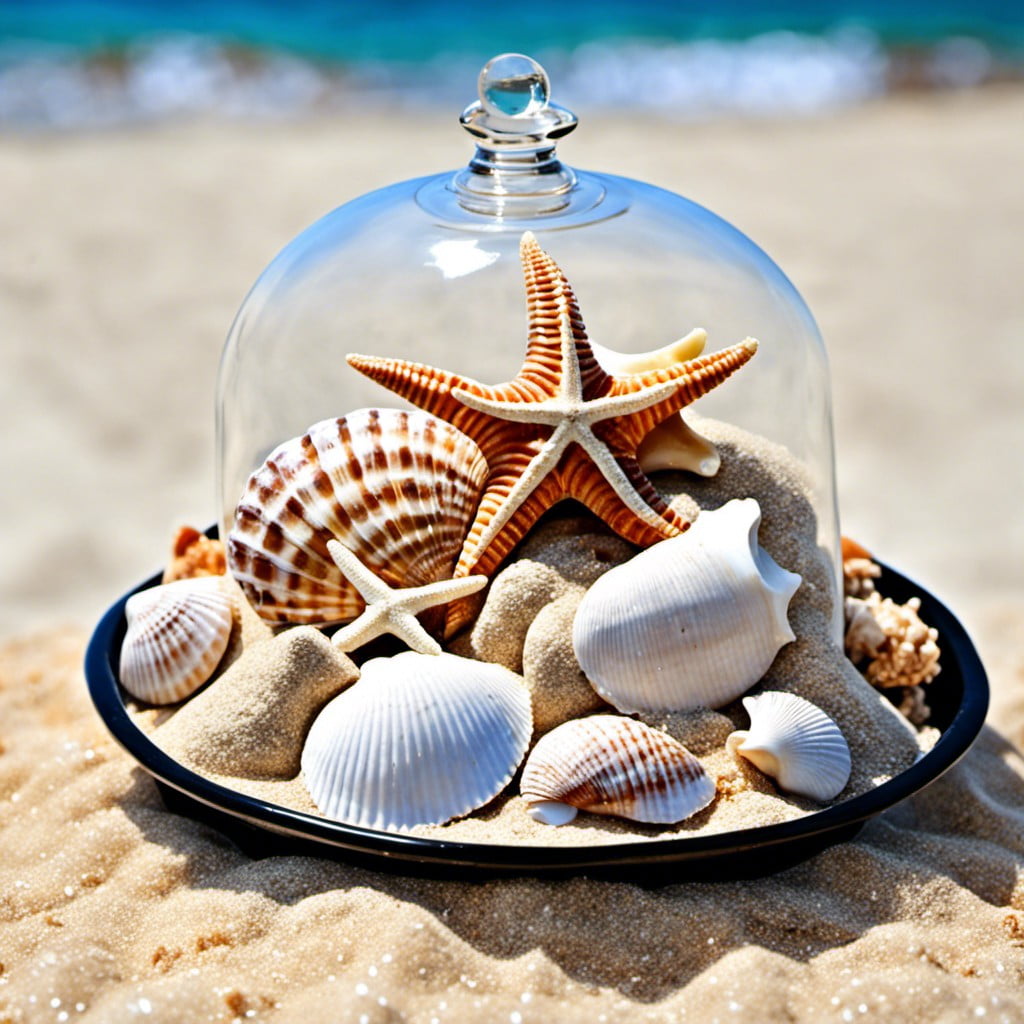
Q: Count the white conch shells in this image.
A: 1